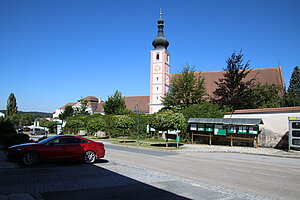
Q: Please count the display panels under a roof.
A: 7